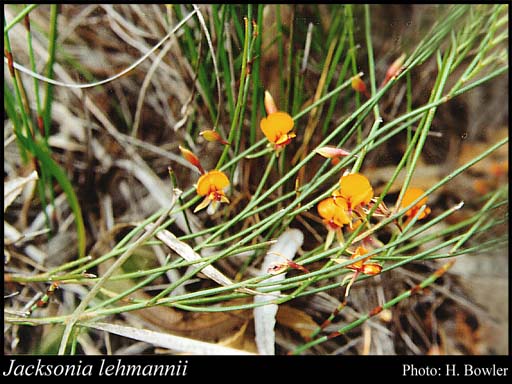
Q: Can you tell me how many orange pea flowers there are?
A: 6